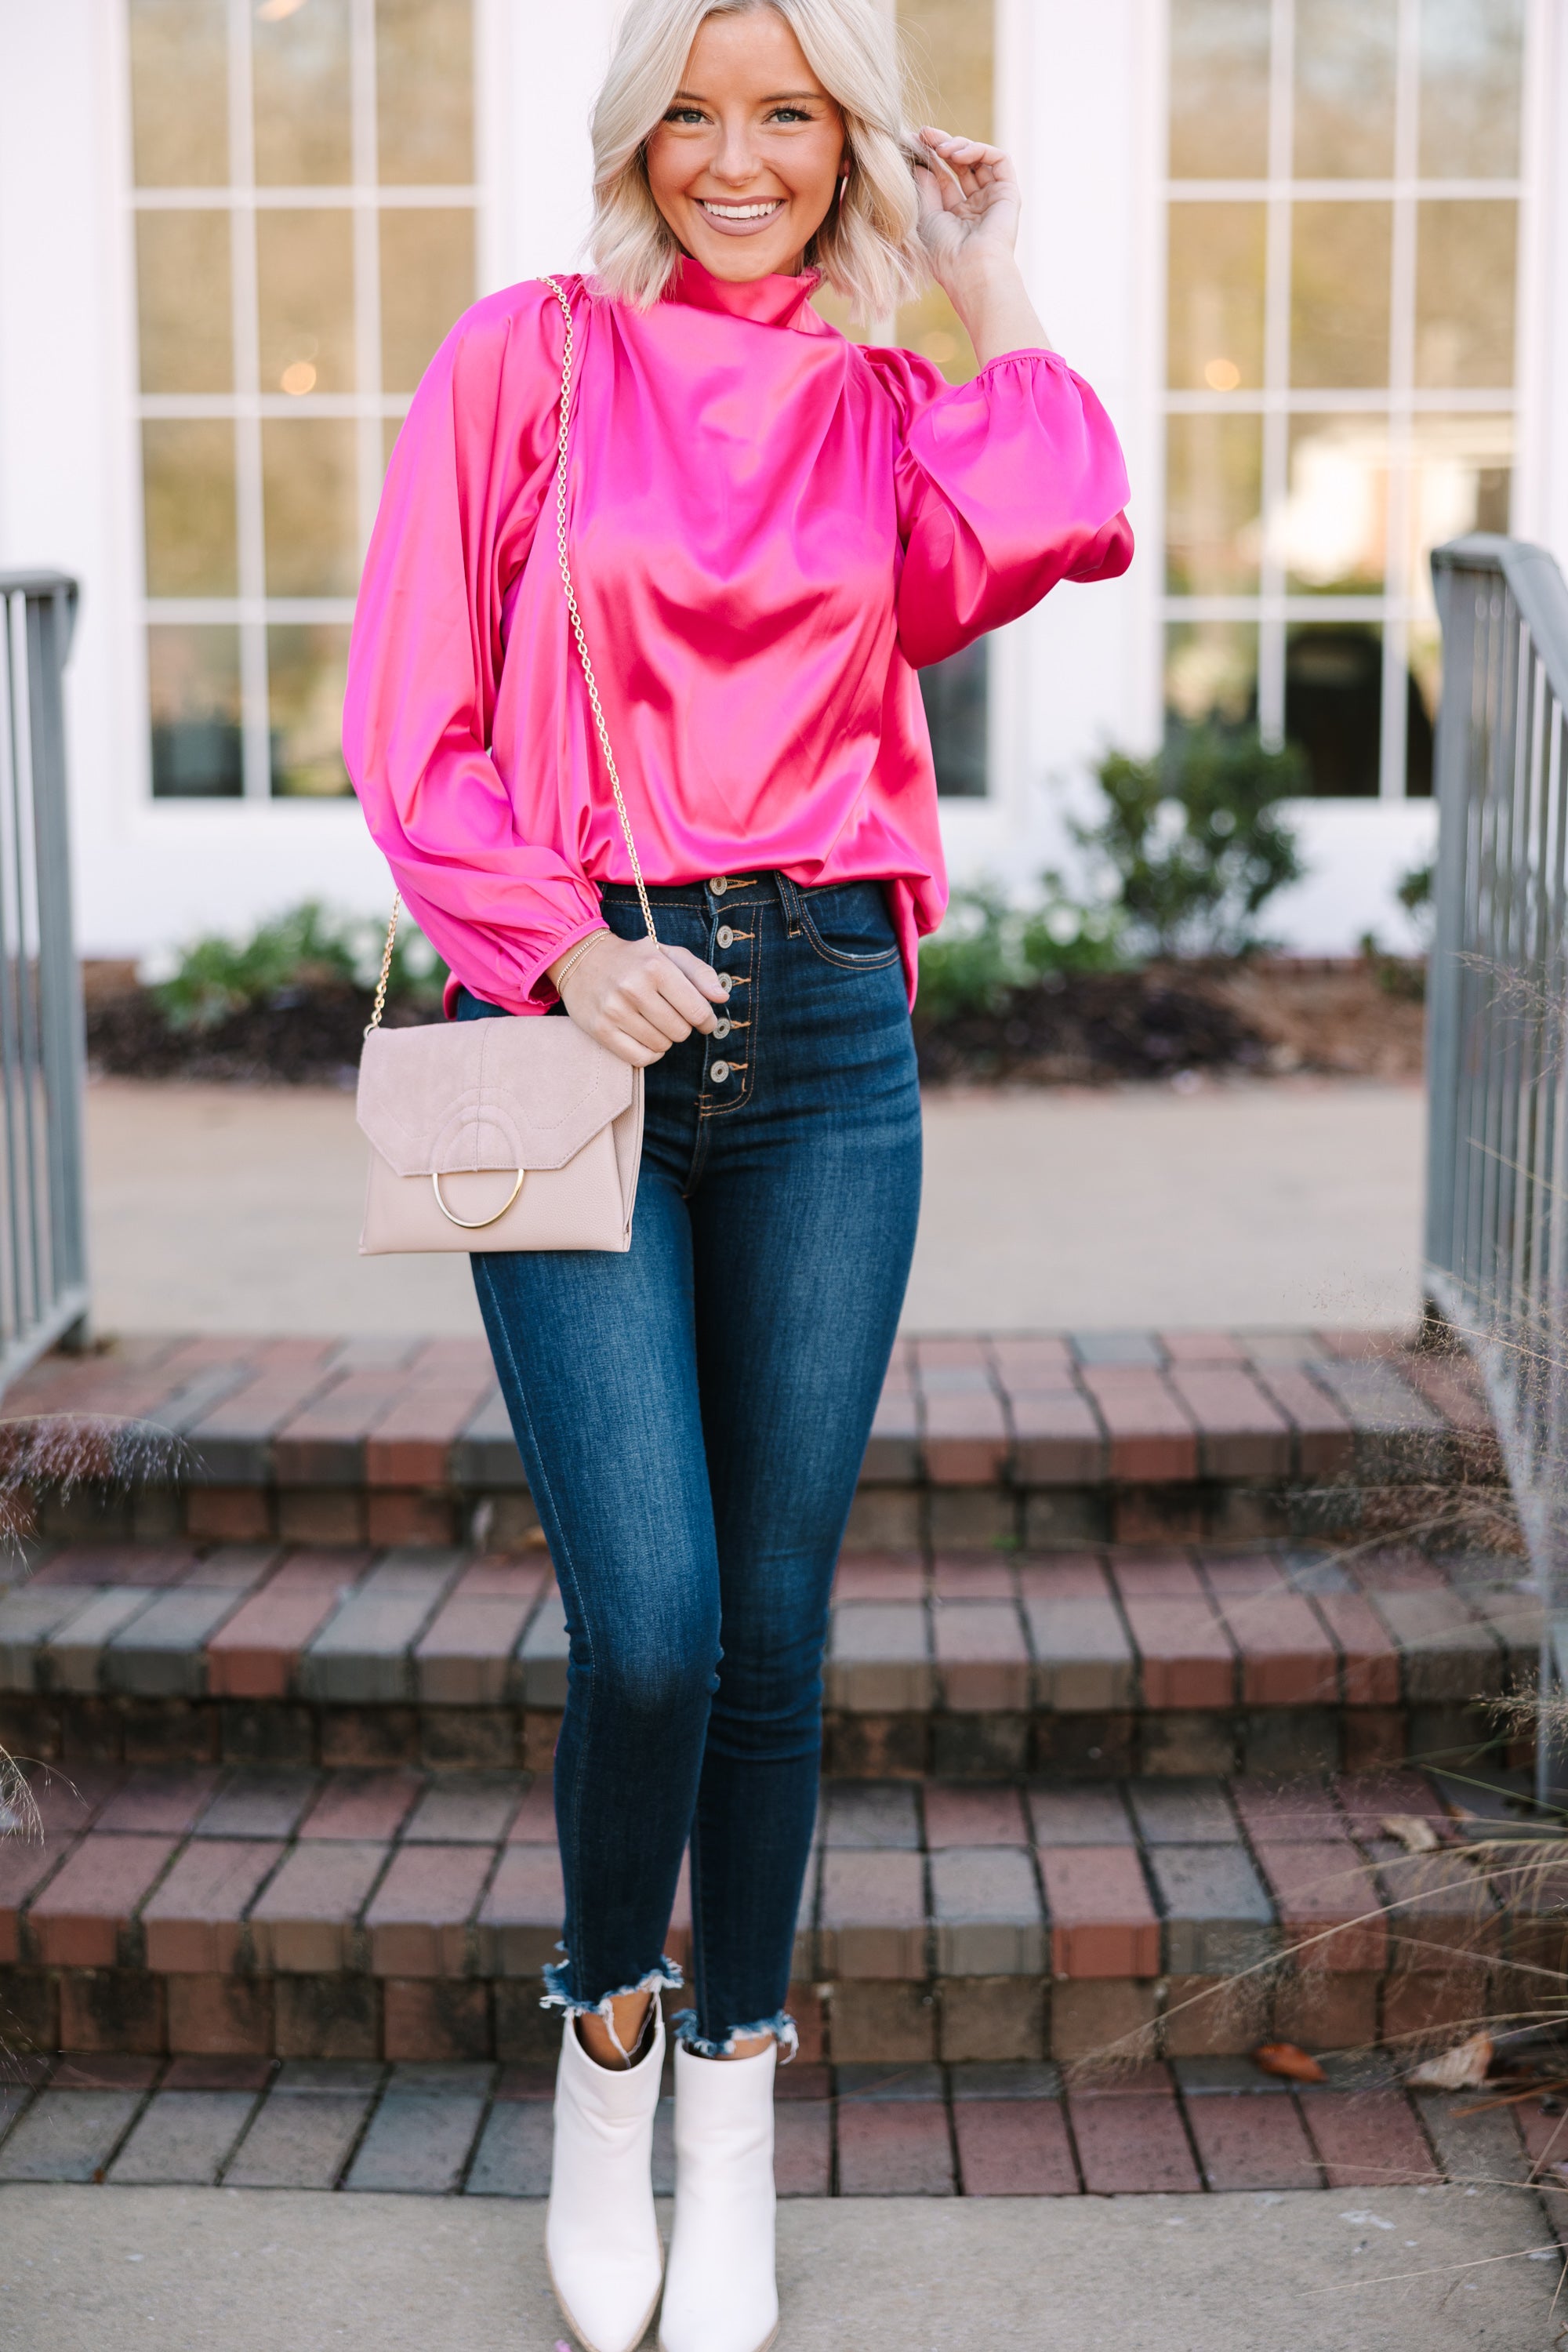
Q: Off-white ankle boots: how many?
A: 2